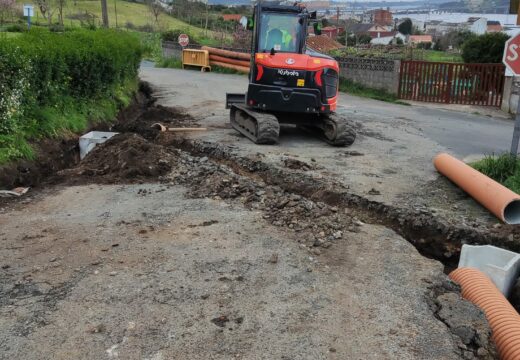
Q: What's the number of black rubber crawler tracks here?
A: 2